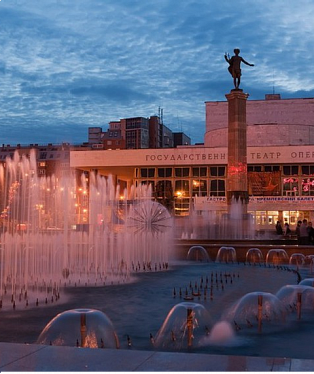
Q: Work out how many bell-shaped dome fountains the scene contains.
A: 11